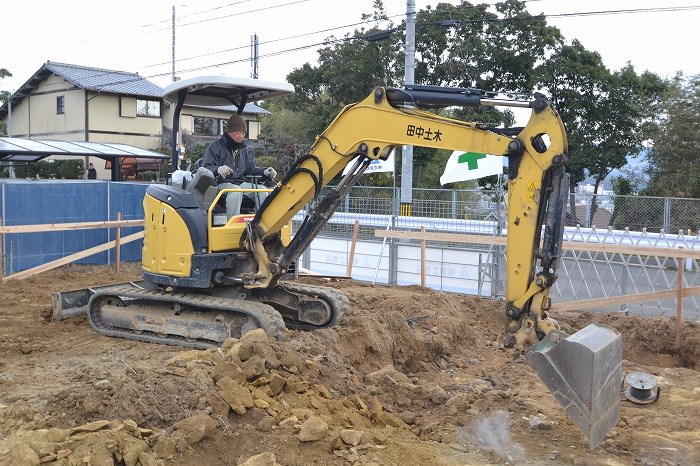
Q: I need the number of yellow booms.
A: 1